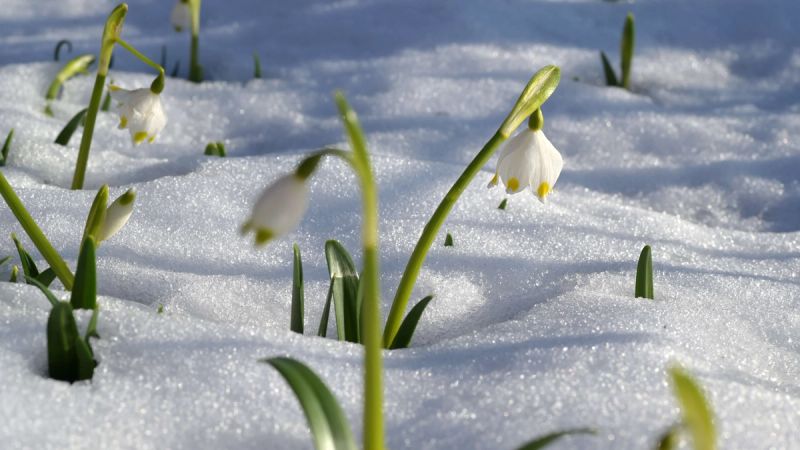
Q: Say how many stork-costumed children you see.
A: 0